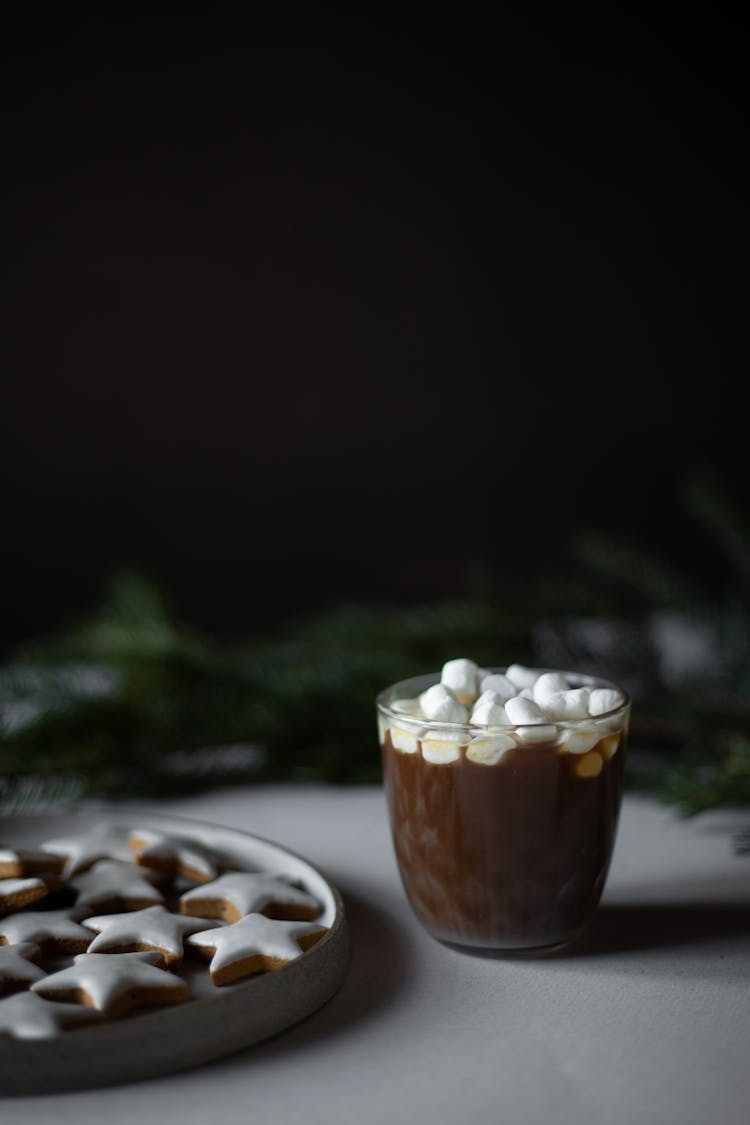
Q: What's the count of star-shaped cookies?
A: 12